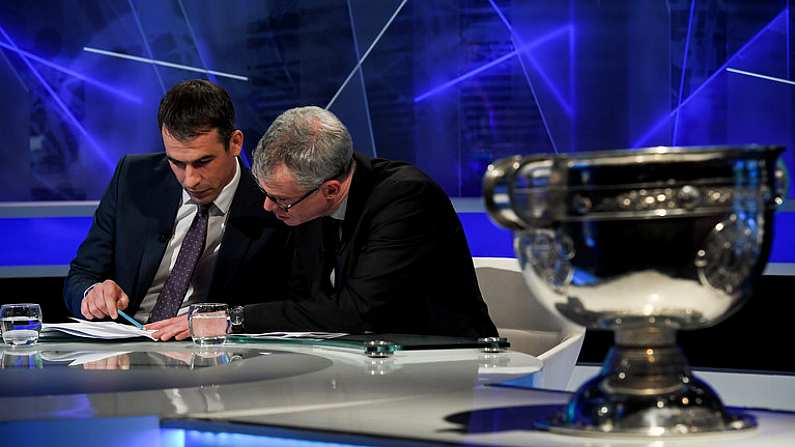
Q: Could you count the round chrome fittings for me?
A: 2